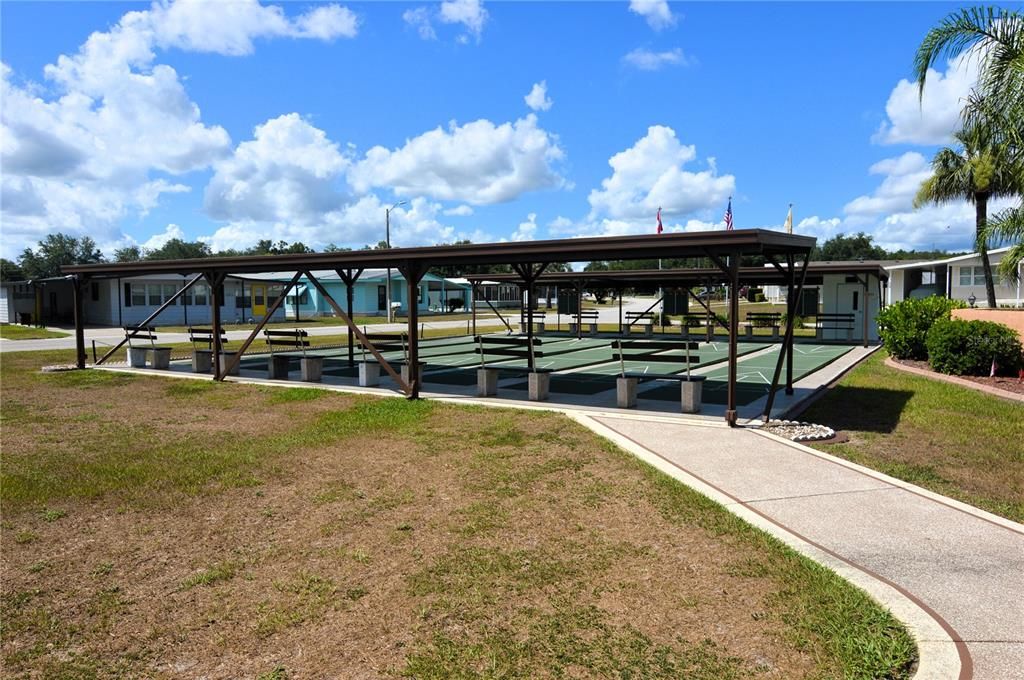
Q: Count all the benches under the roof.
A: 12